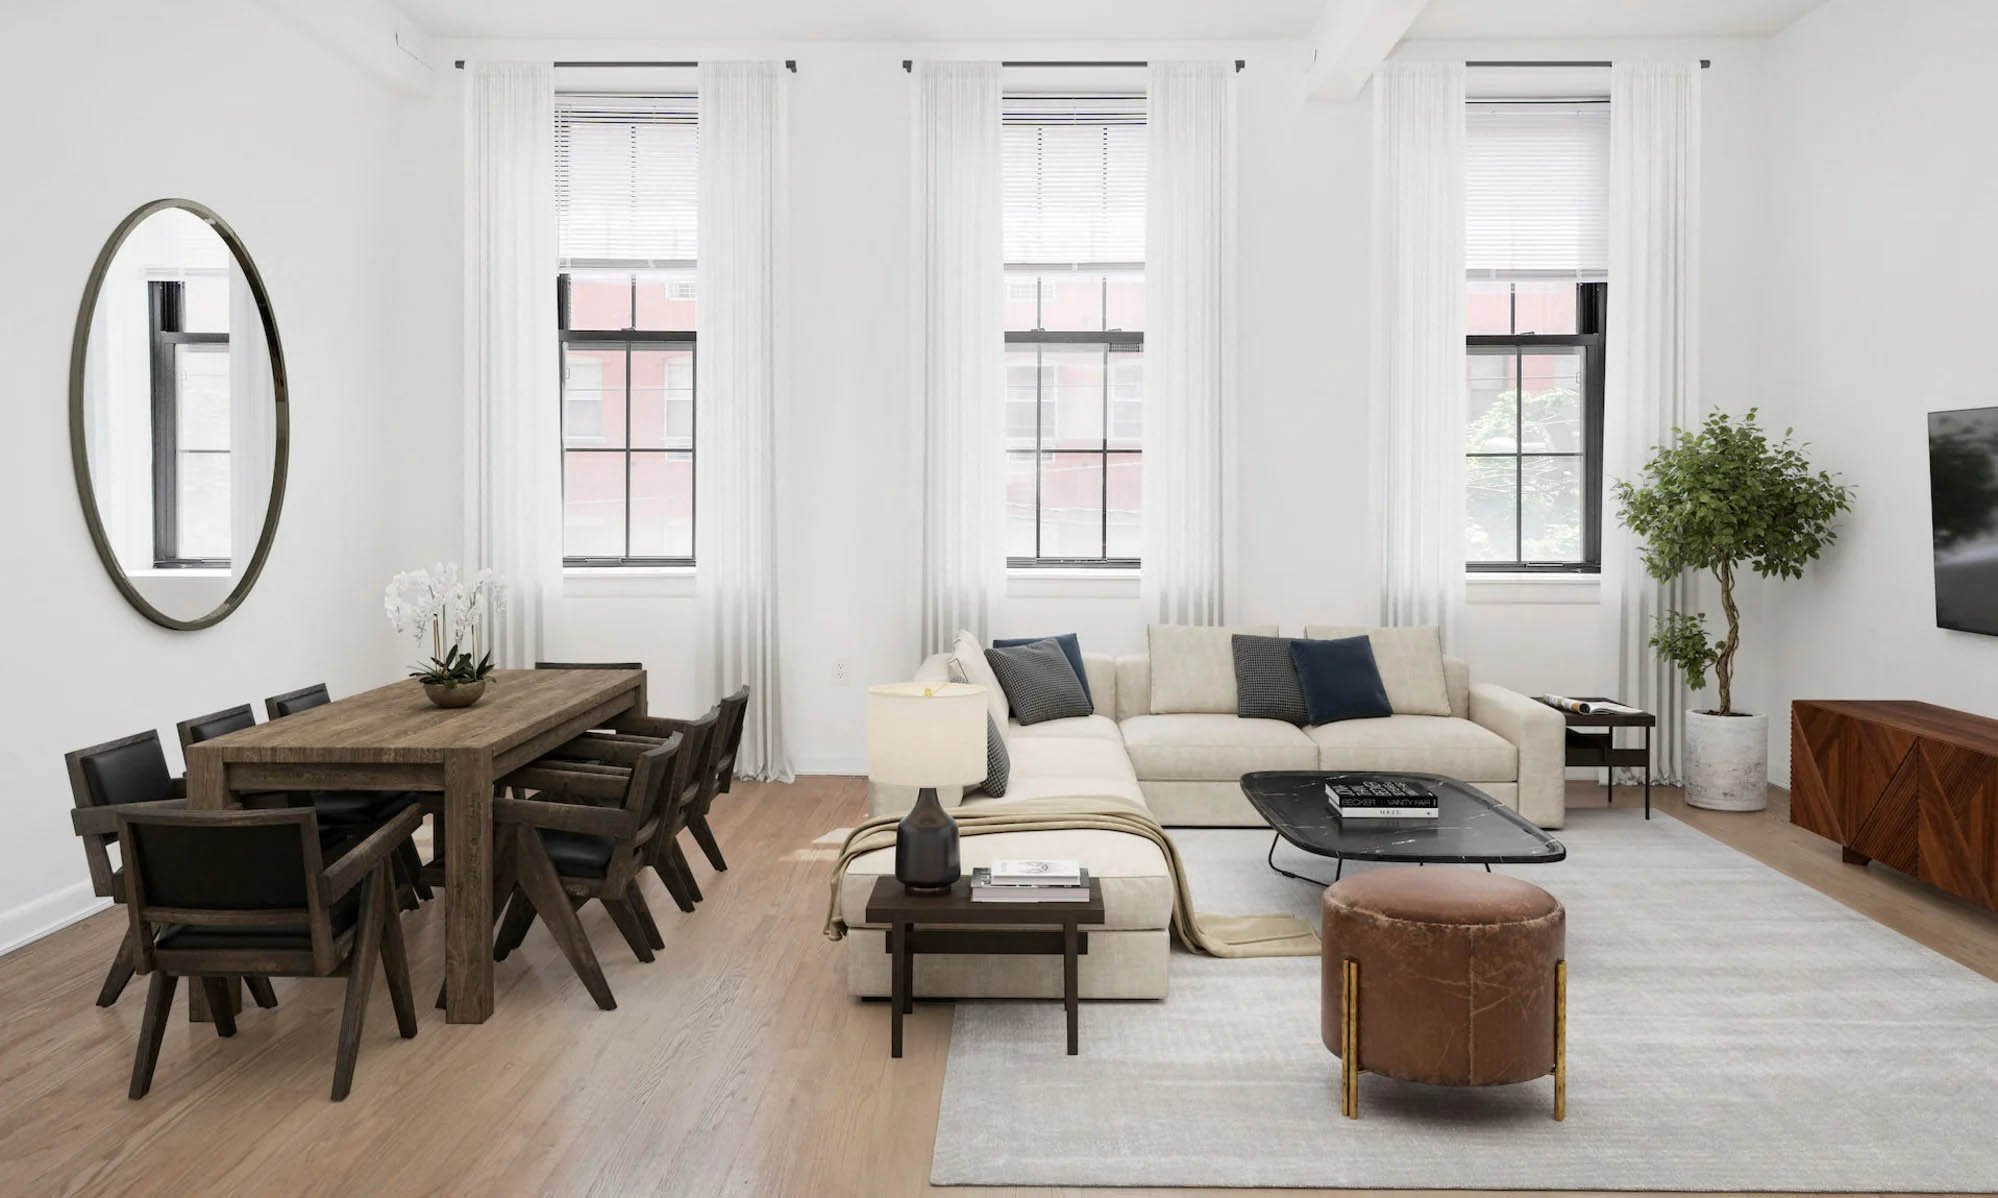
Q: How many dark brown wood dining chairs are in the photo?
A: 8